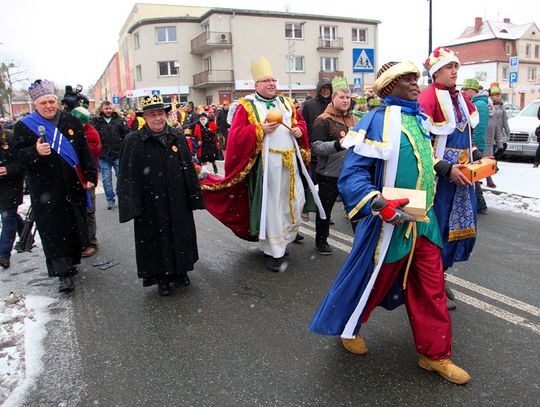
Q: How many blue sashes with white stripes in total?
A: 1